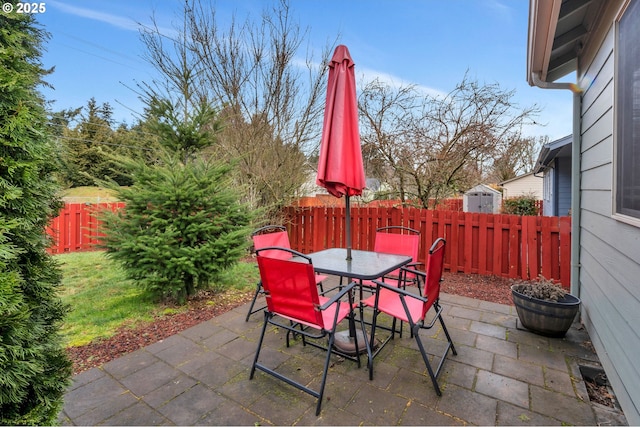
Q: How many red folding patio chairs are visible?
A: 4